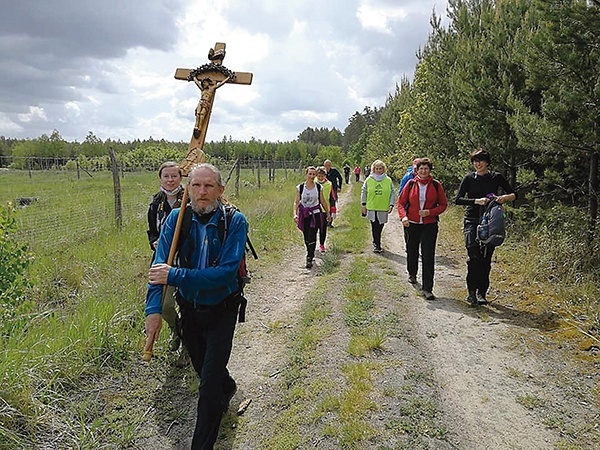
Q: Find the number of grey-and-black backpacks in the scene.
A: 1